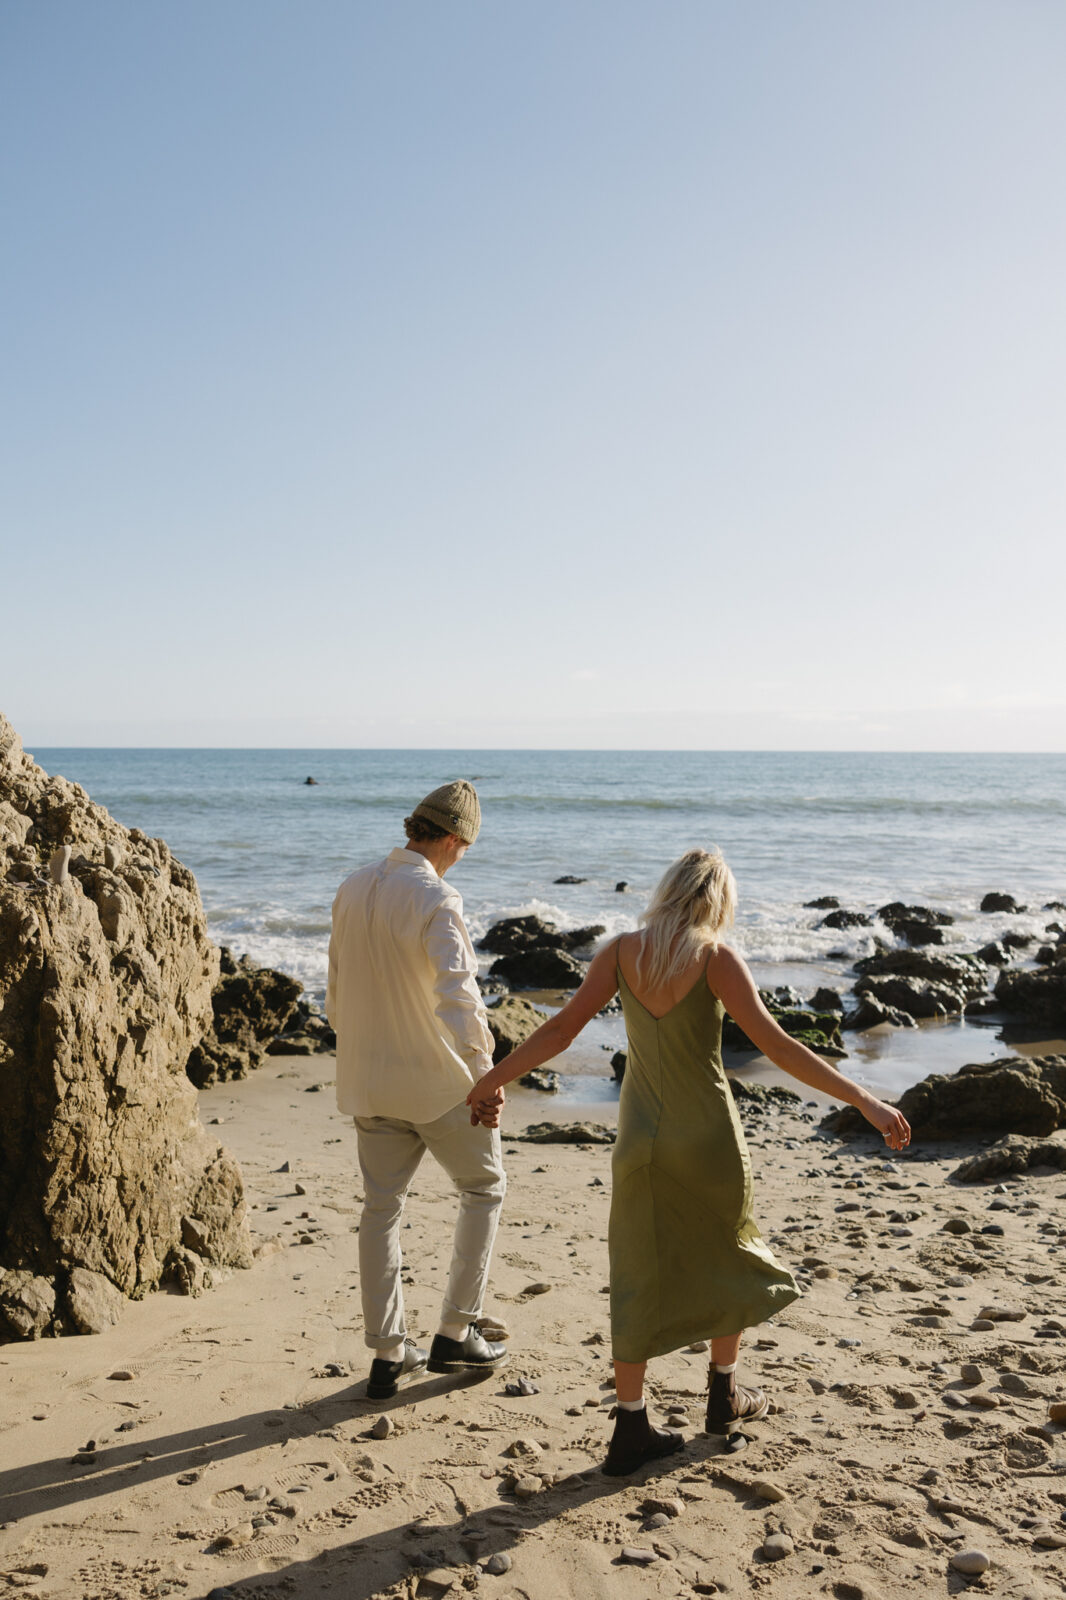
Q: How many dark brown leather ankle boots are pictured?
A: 2